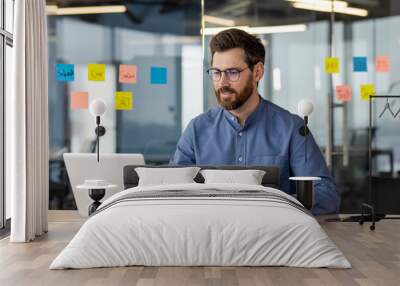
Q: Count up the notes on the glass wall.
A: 11